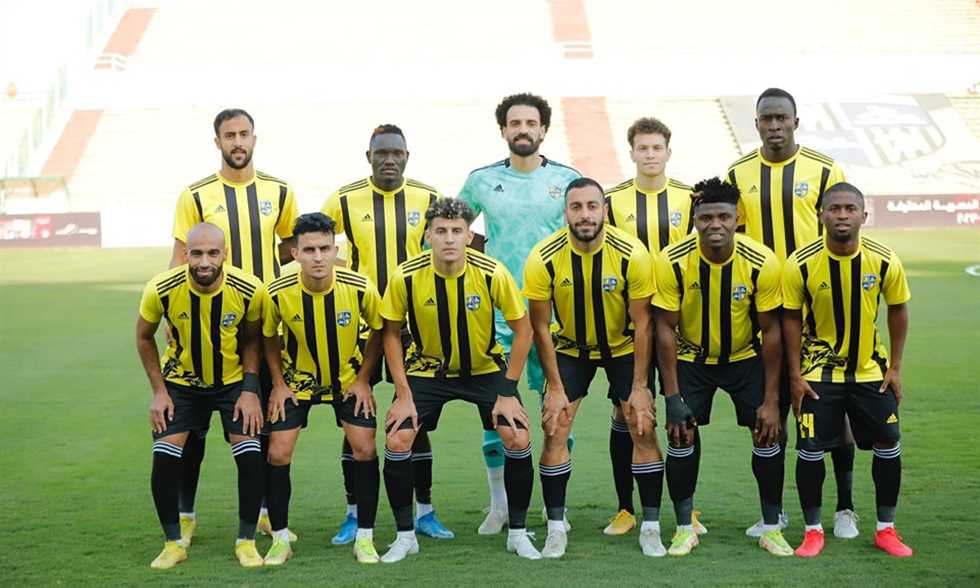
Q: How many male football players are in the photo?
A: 11